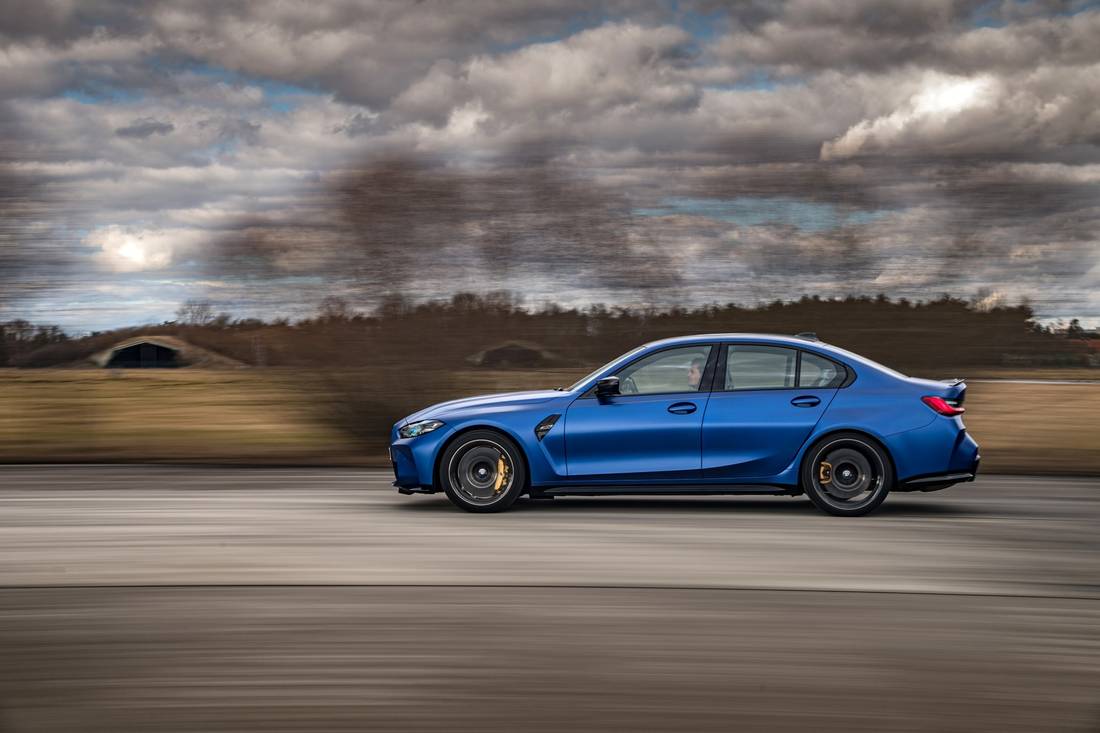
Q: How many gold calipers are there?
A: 2